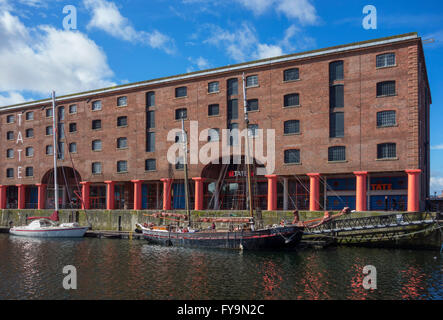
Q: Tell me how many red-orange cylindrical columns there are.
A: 12